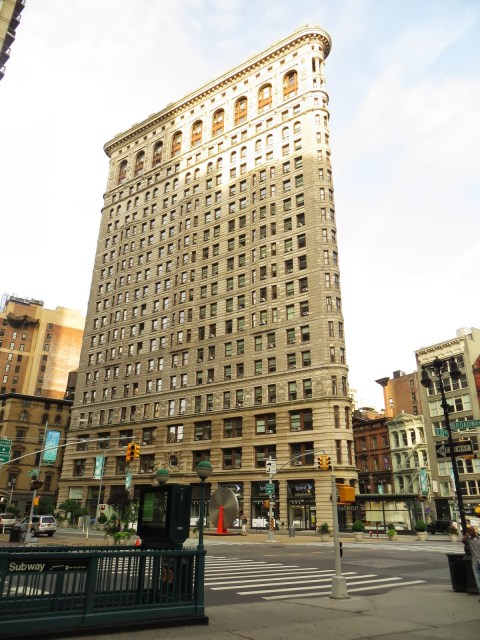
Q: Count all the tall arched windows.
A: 9